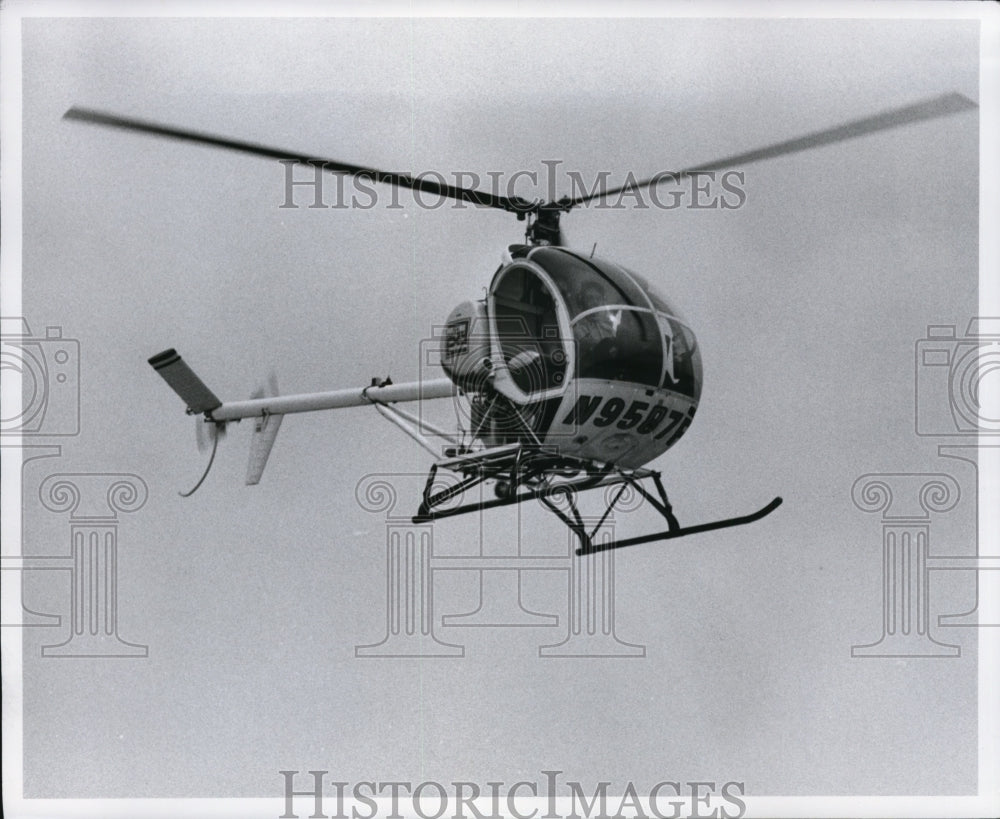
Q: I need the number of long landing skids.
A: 2